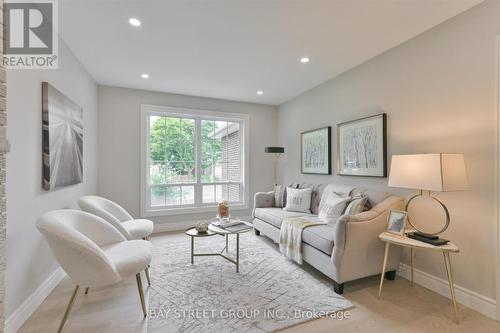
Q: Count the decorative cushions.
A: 4